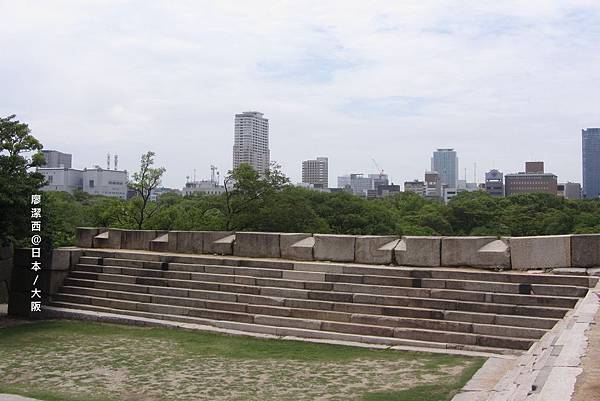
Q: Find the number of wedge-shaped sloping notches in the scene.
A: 6